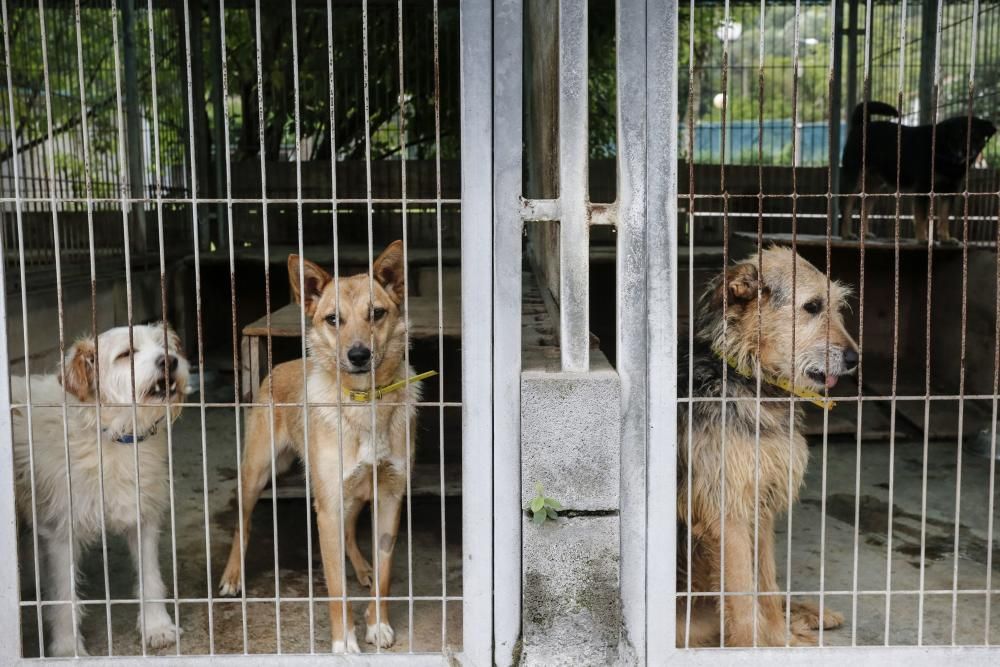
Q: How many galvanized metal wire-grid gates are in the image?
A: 2